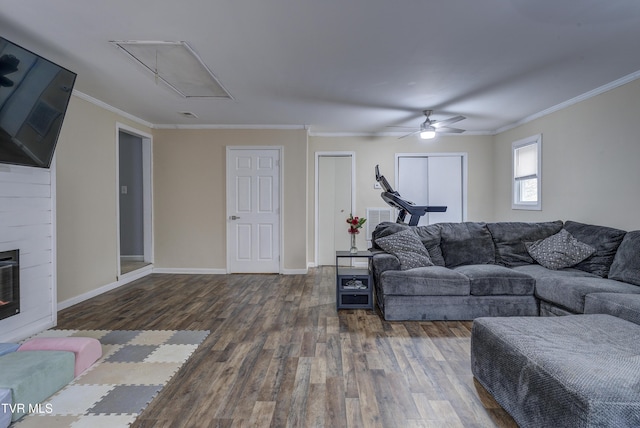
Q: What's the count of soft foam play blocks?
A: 4